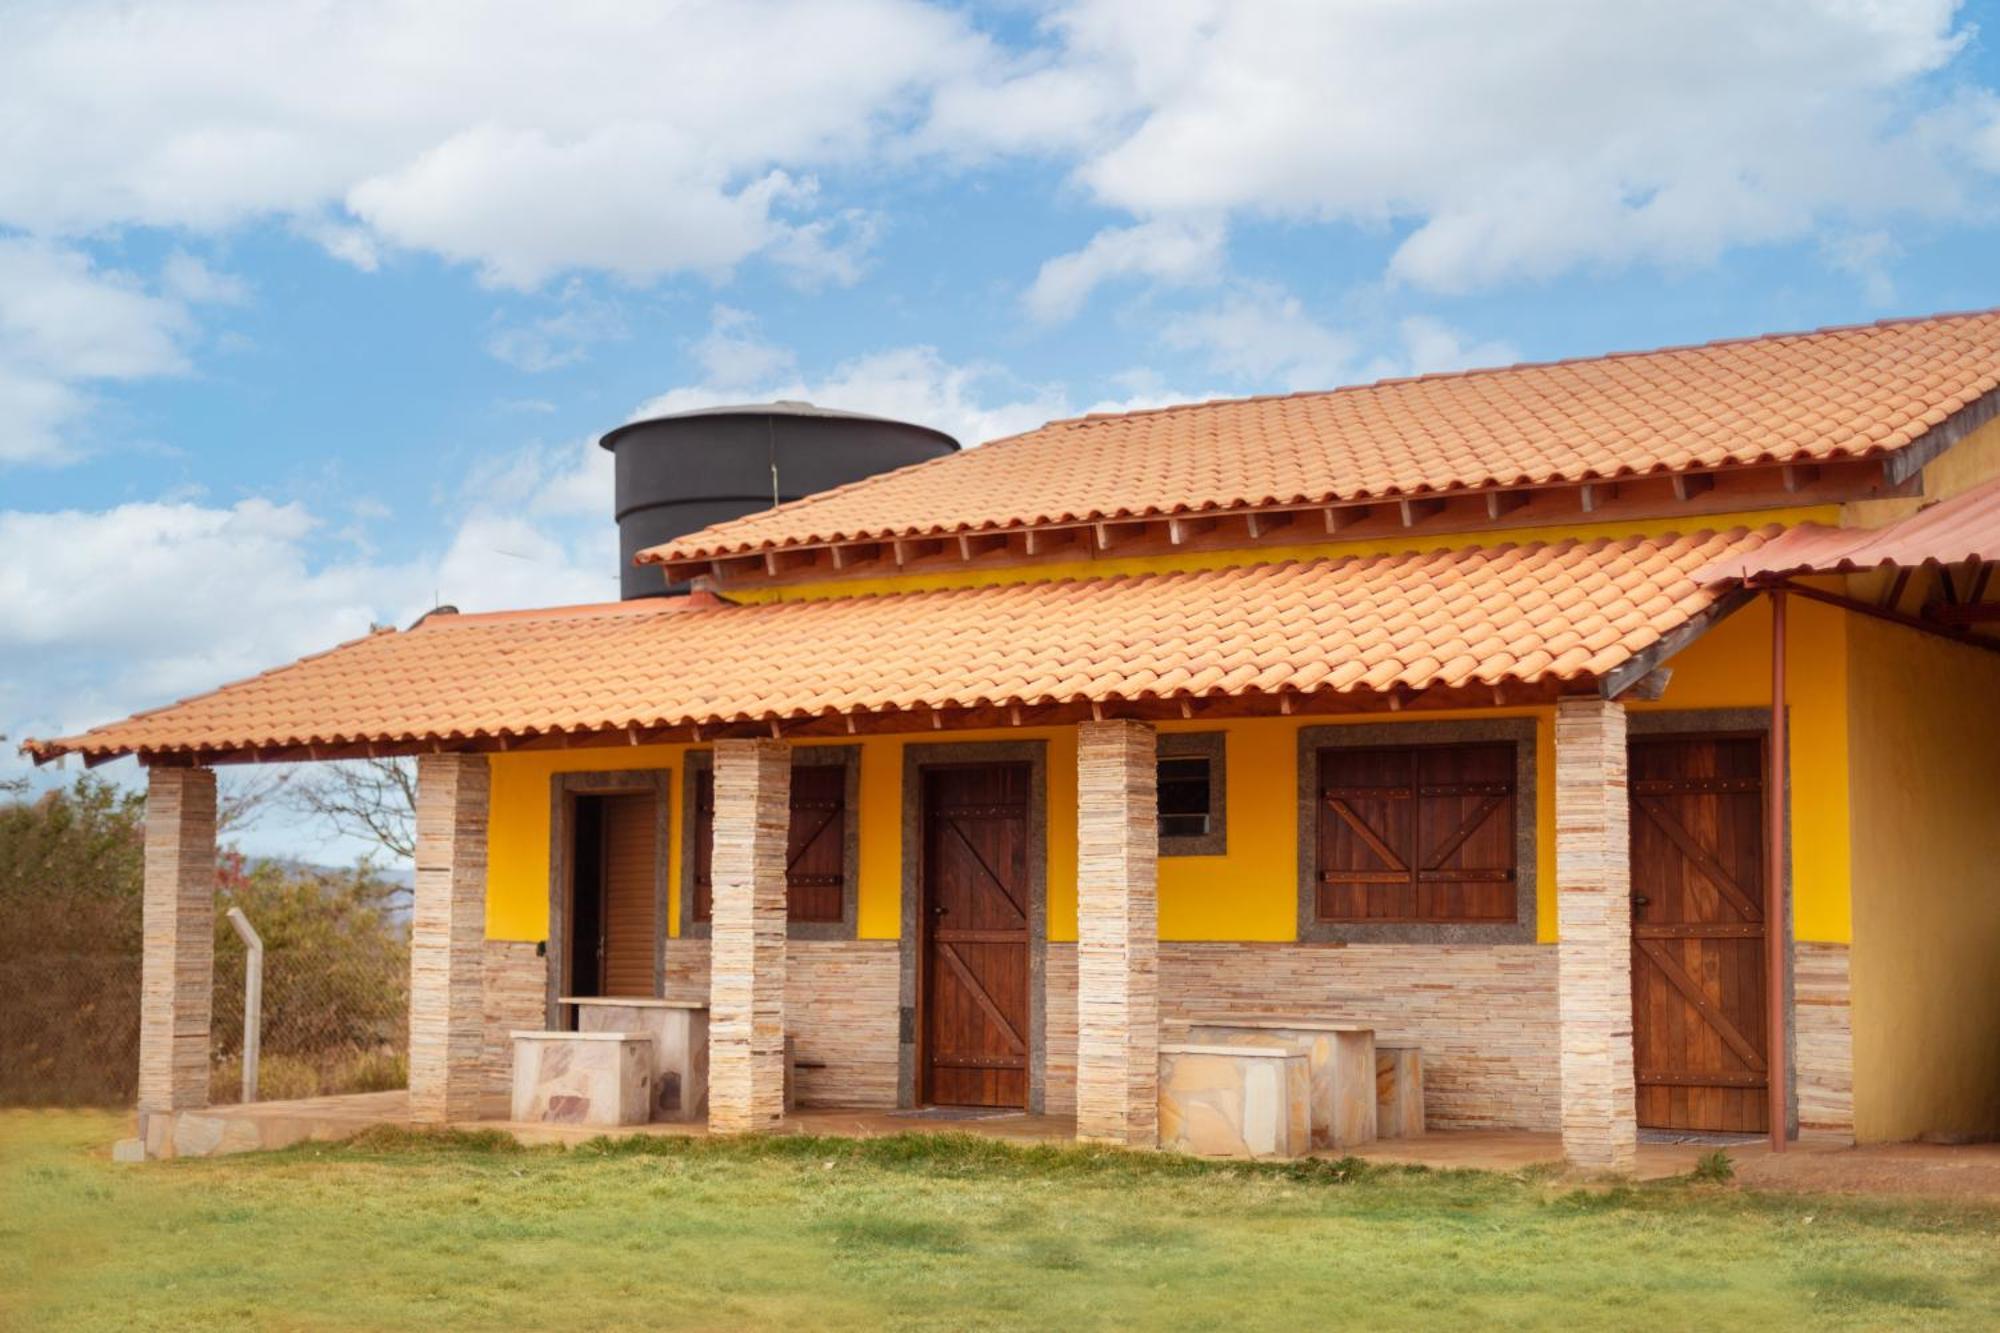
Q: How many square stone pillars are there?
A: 5